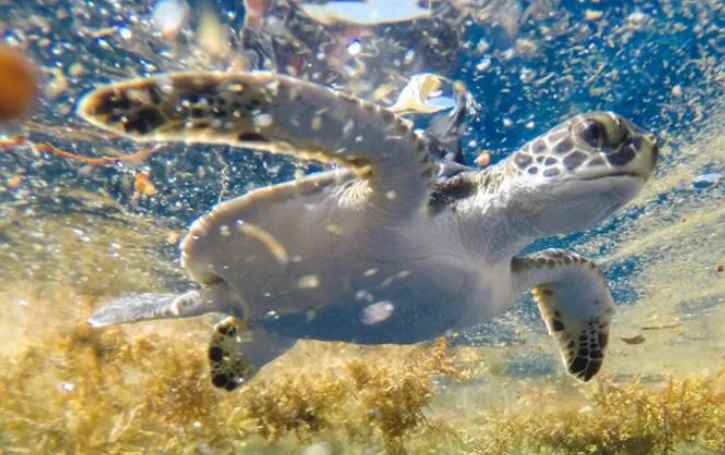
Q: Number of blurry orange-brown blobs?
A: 1